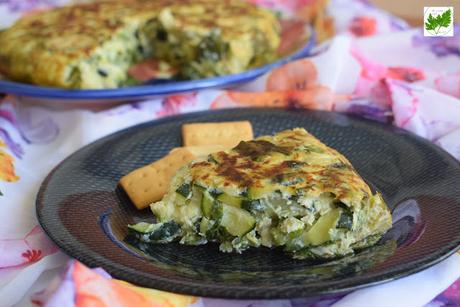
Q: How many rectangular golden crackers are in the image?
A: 3